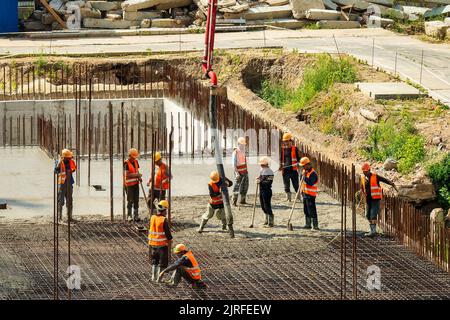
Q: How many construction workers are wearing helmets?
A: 11